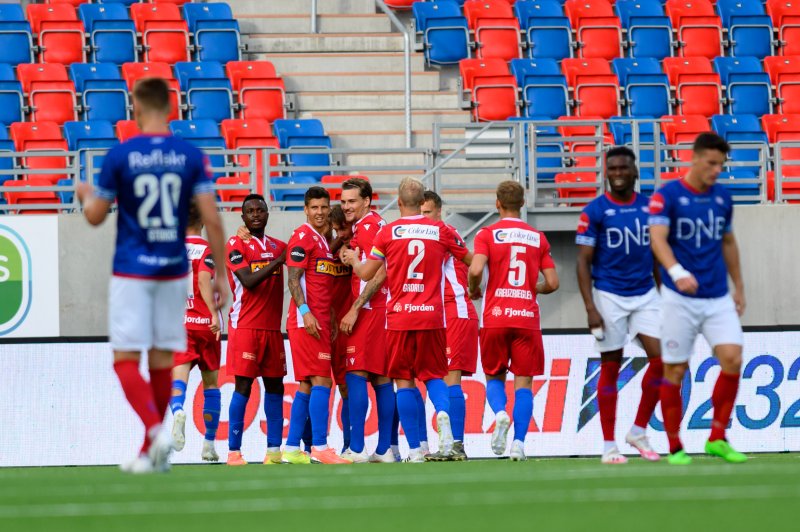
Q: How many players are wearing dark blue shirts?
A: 3